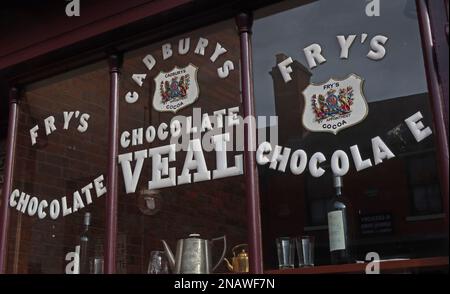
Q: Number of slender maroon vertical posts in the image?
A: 4